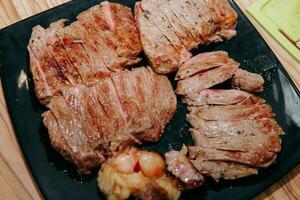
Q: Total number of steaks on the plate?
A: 4